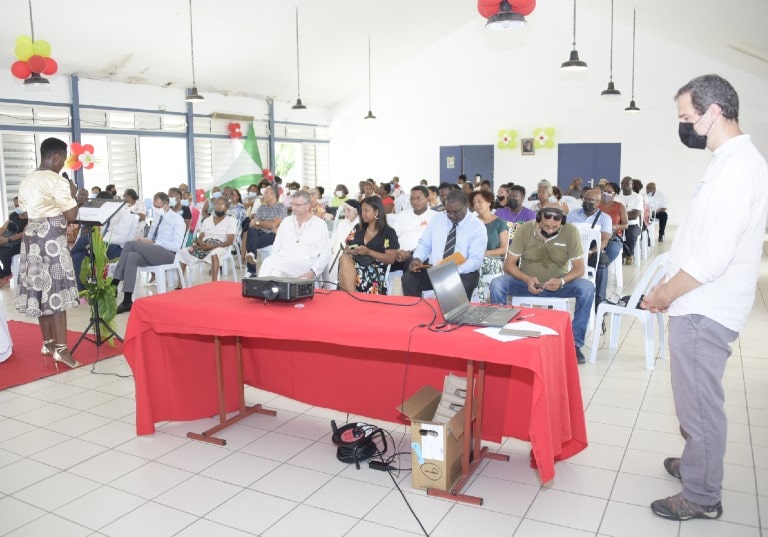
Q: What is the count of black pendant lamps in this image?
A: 8